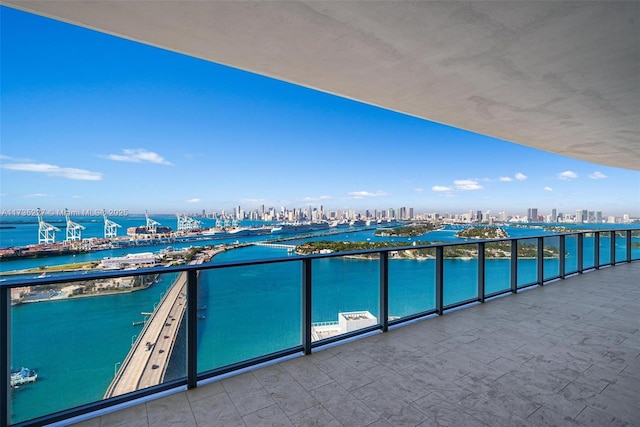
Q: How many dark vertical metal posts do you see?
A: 13